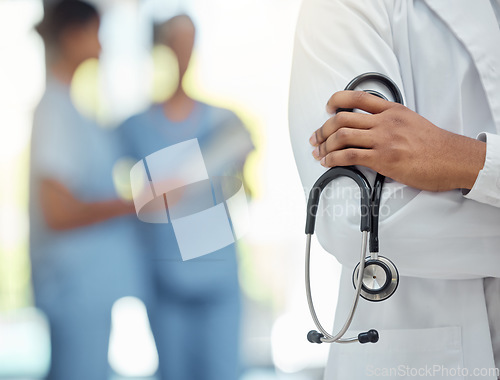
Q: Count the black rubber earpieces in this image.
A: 2